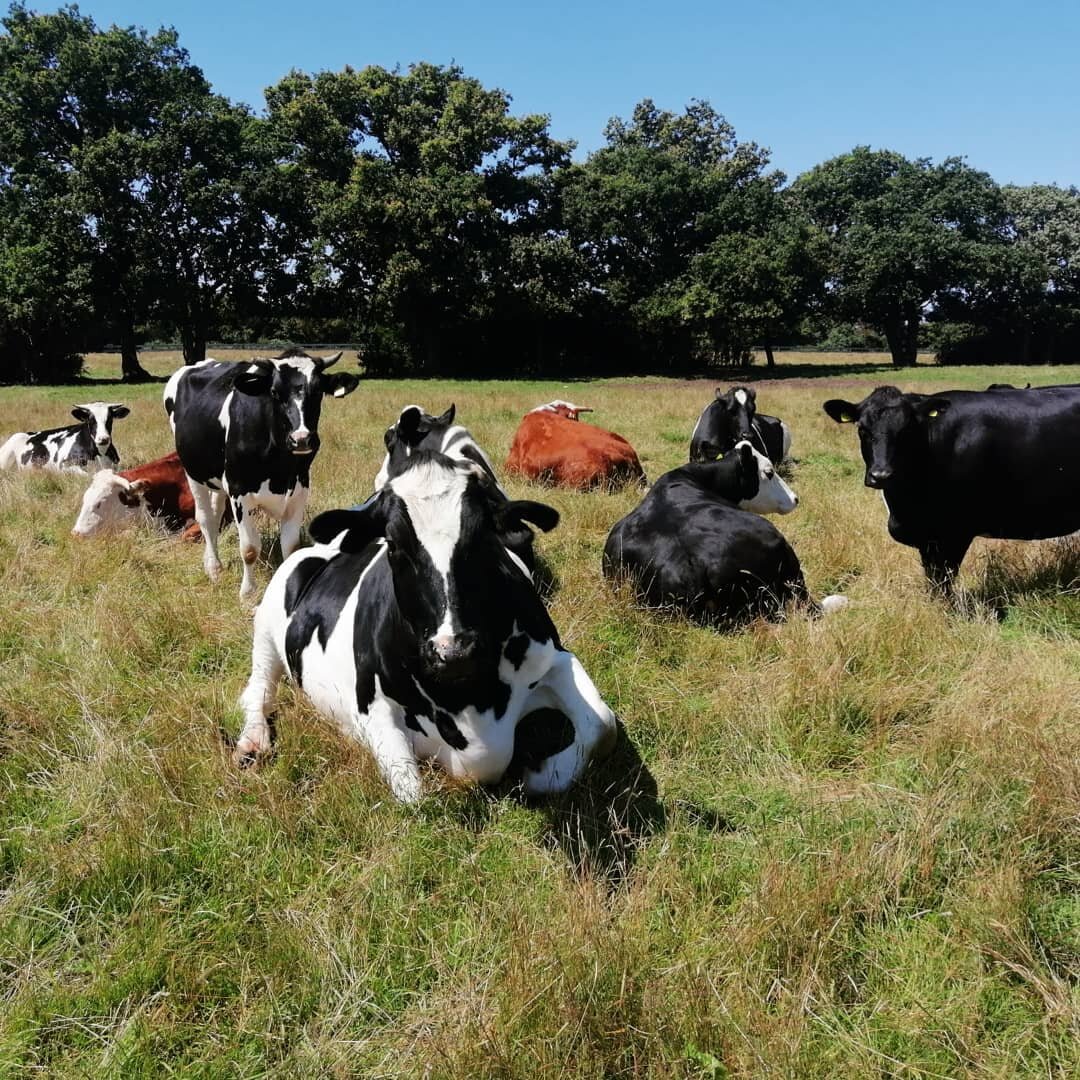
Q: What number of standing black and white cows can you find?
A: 1